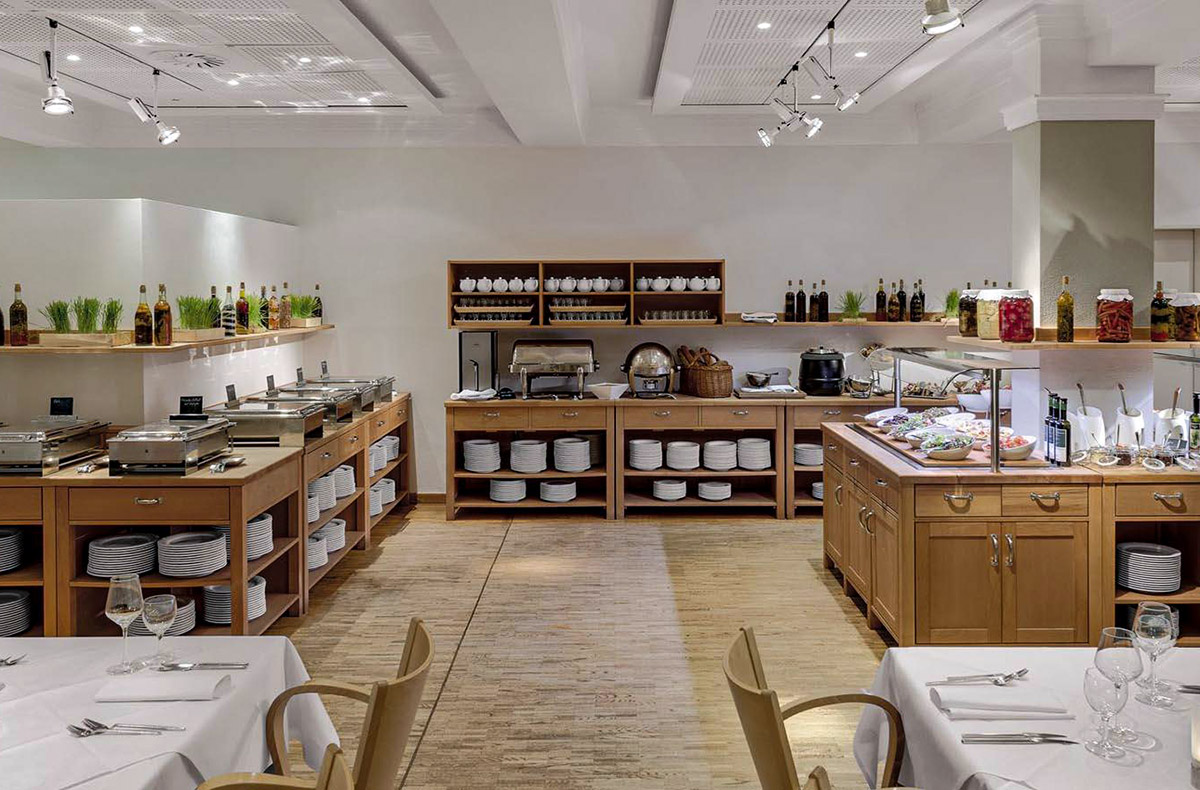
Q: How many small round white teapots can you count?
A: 15